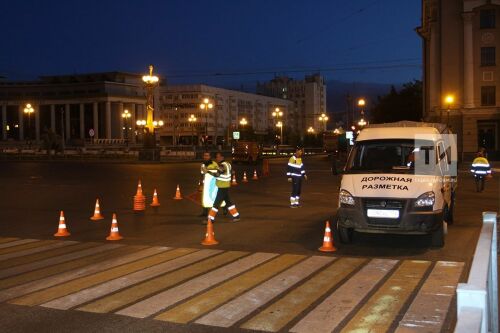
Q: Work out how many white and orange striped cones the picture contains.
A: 11